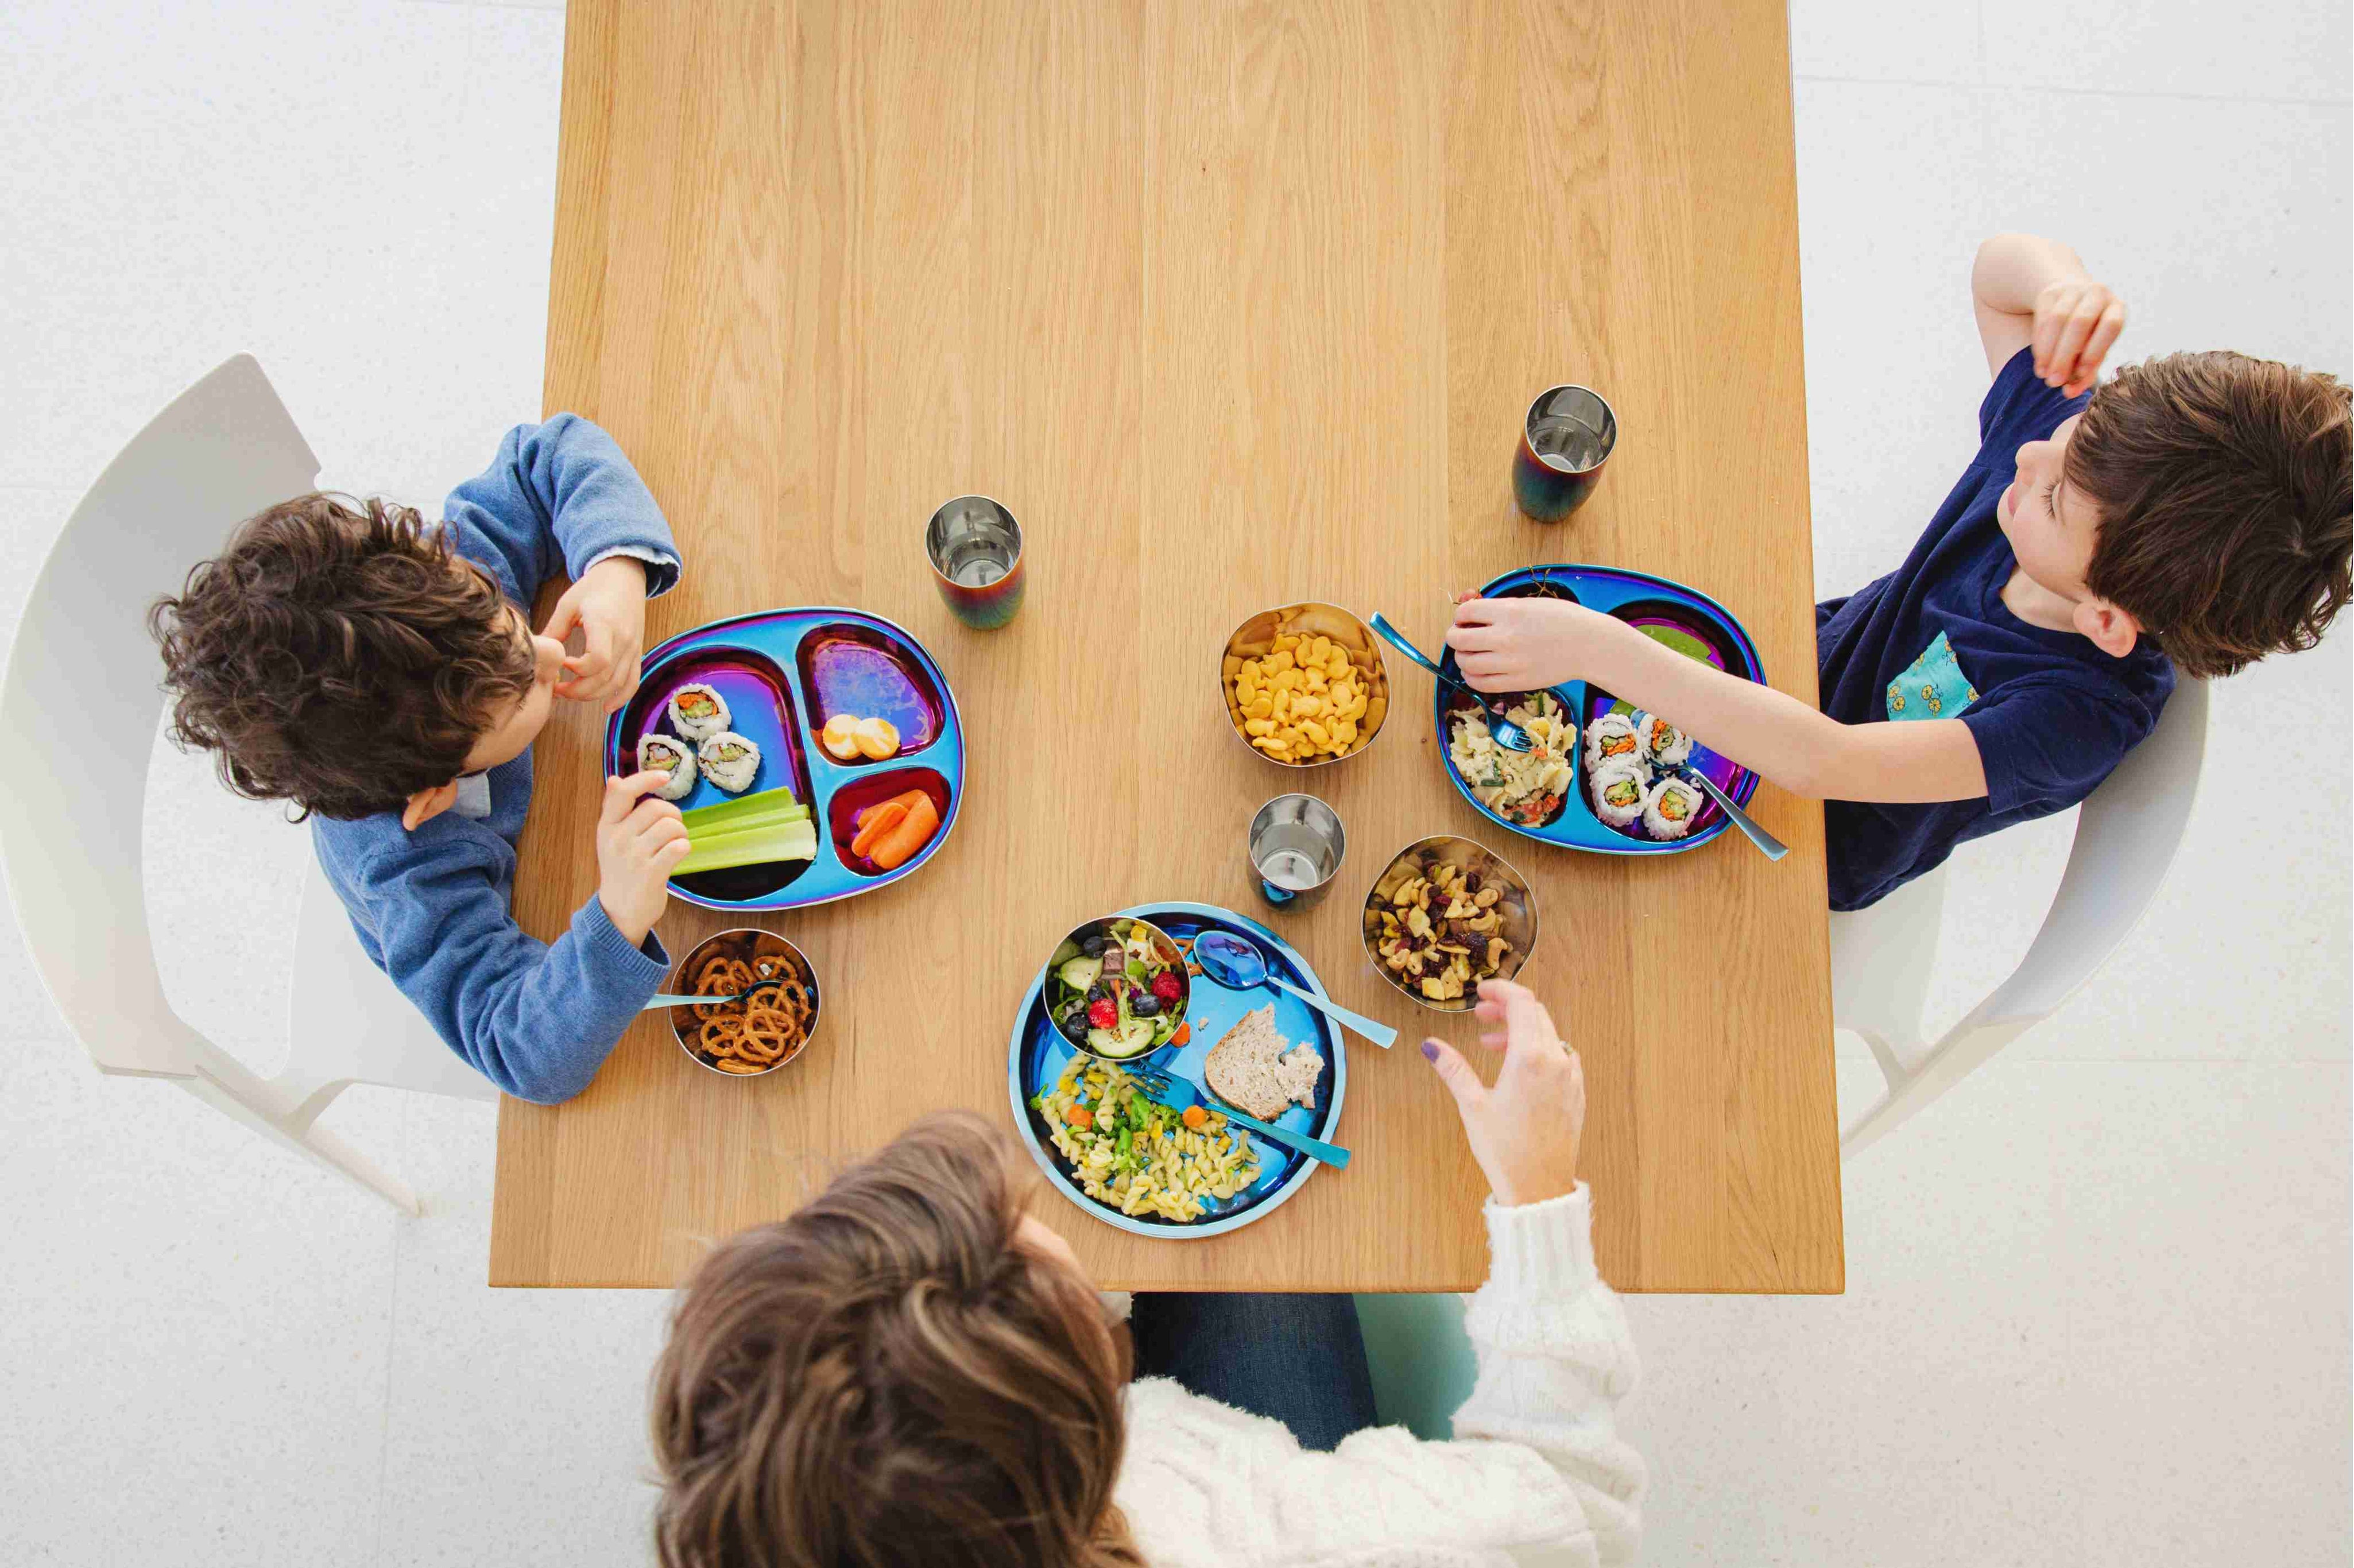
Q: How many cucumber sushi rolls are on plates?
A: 7